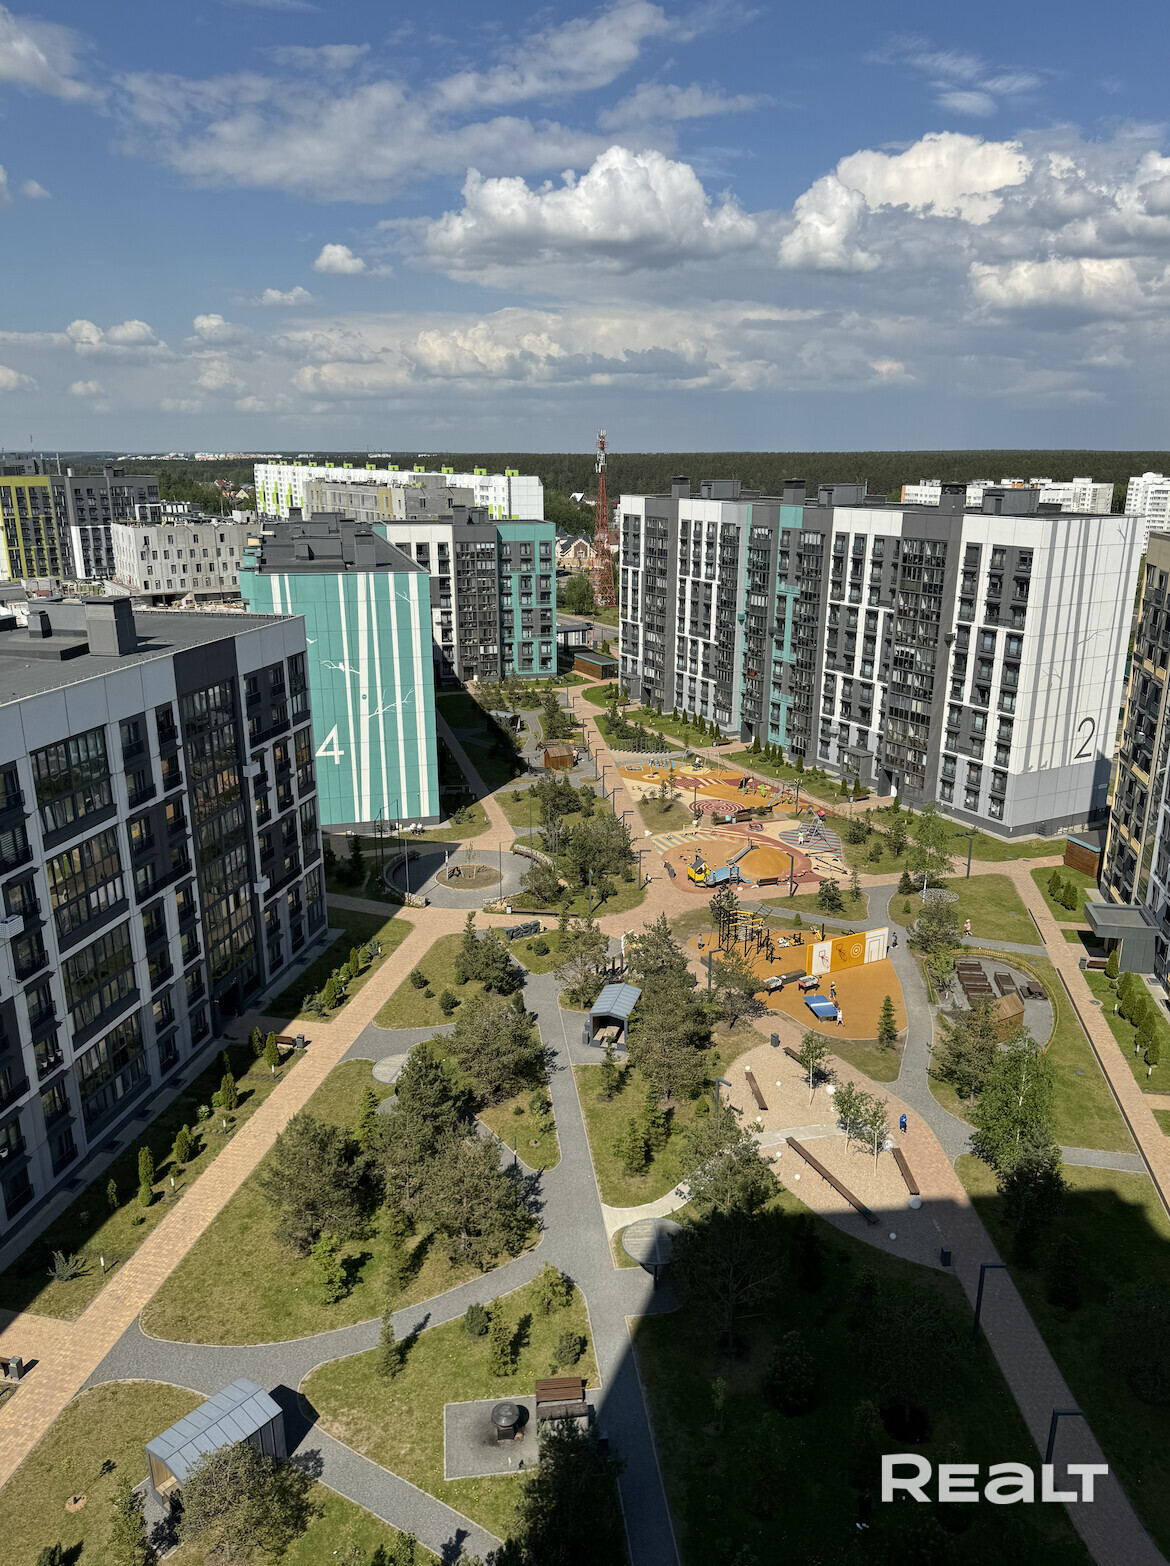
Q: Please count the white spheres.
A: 10